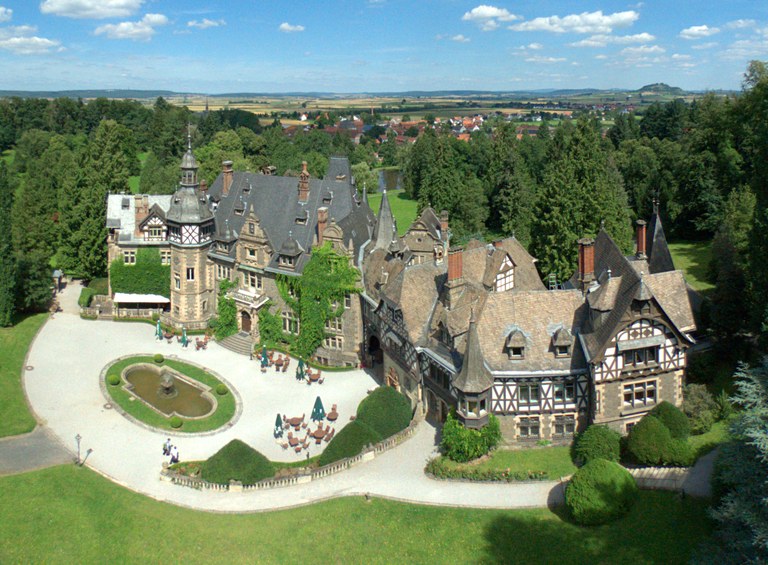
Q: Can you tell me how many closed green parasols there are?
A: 6